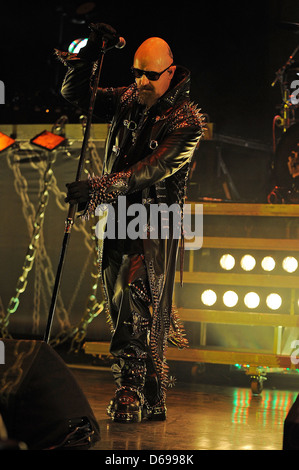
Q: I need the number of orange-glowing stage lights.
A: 2